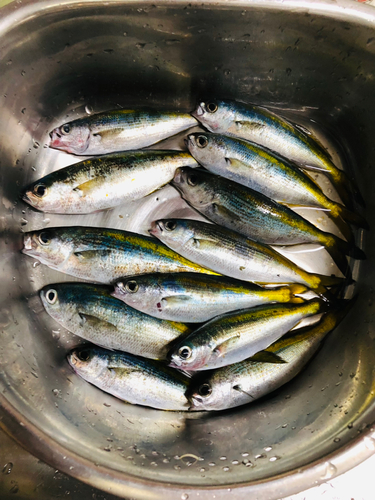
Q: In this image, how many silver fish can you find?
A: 12